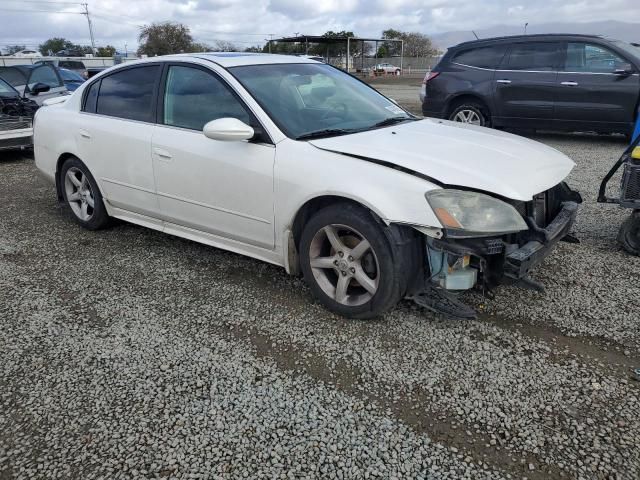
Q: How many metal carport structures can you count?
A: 1